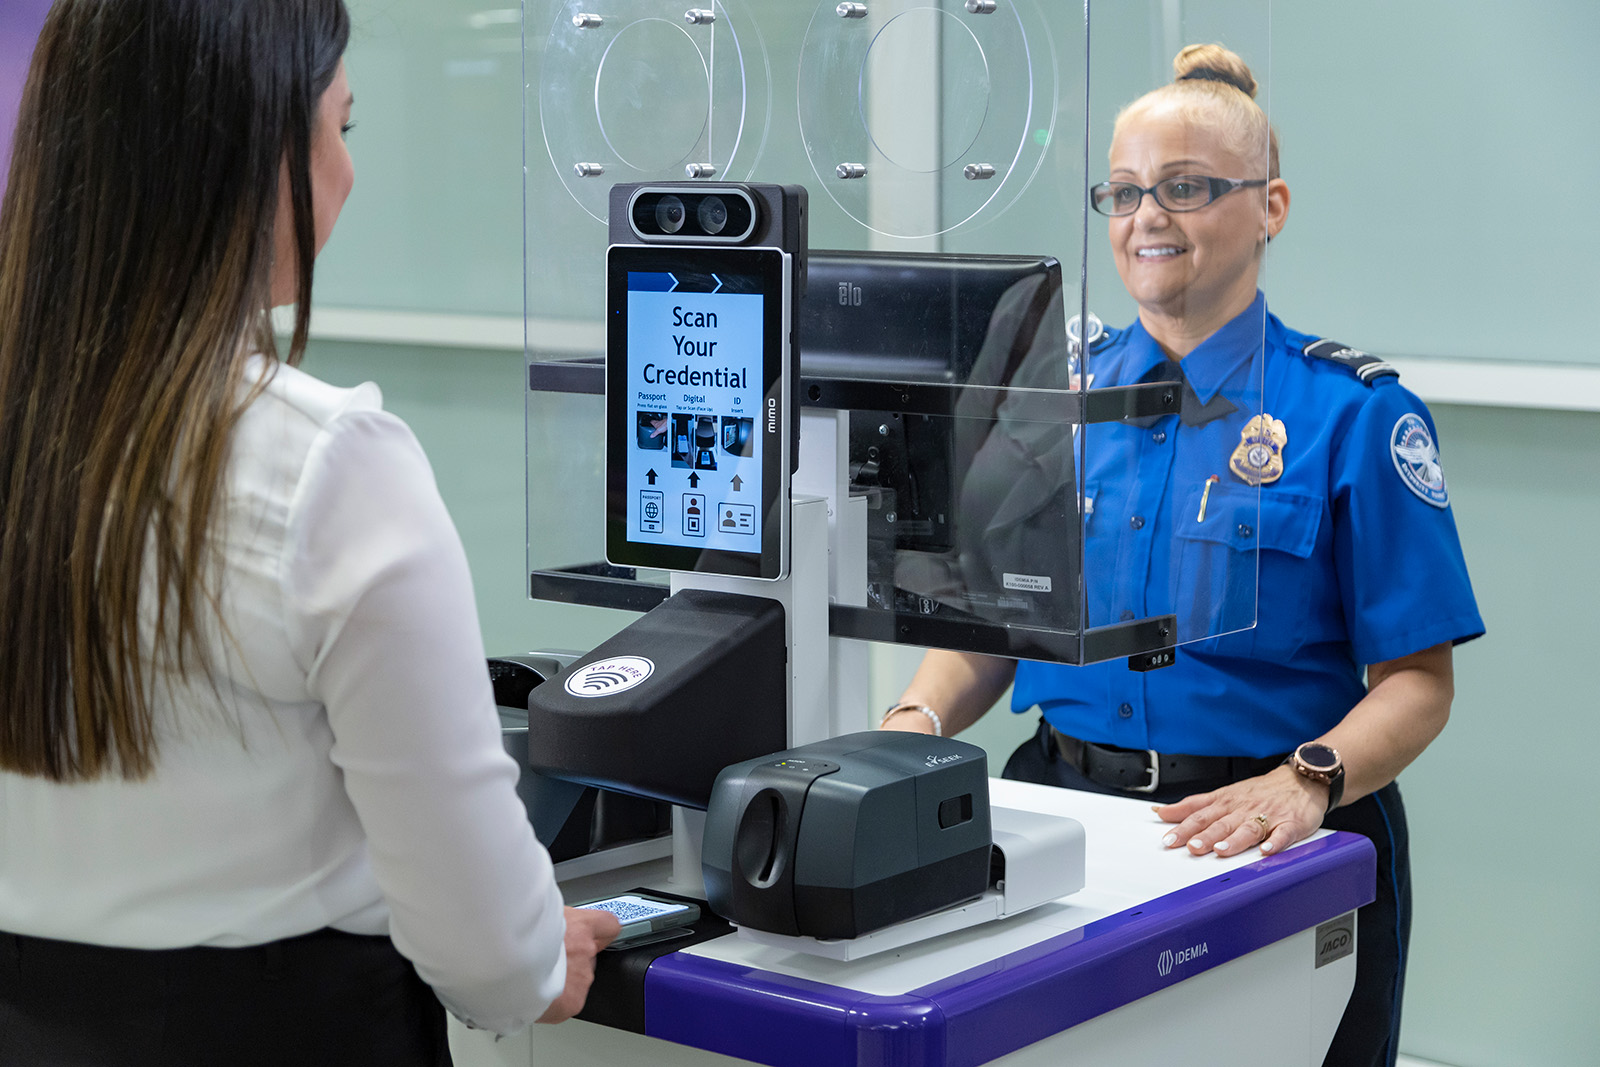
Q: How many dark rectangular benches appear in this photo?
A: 0